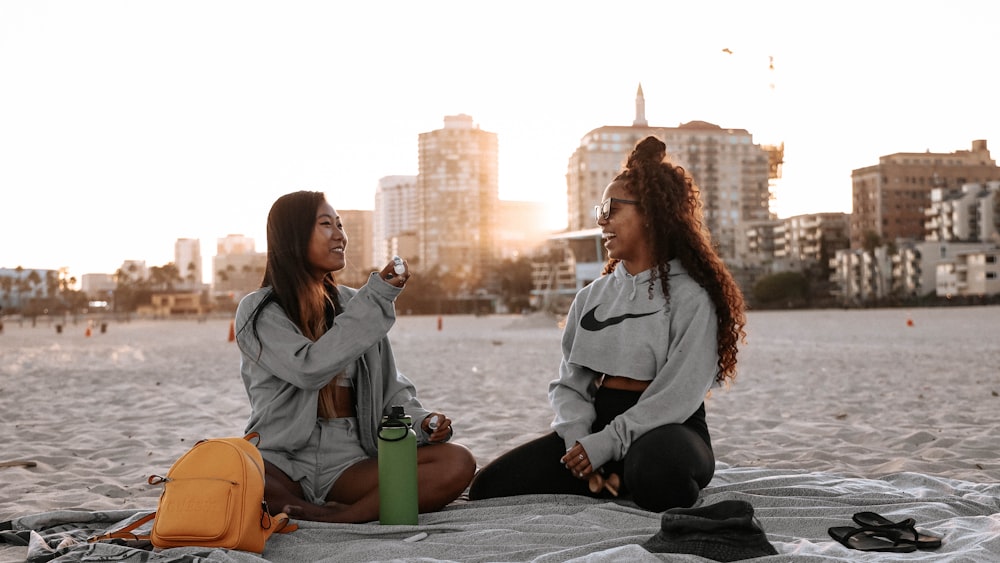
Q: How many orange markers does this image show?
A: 4